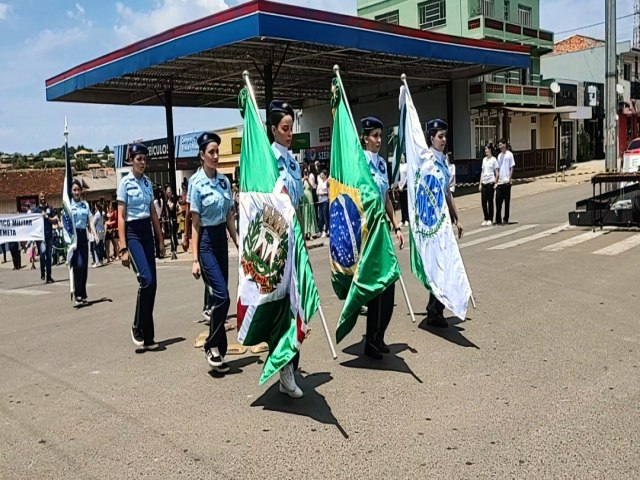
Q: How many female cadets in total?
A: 6